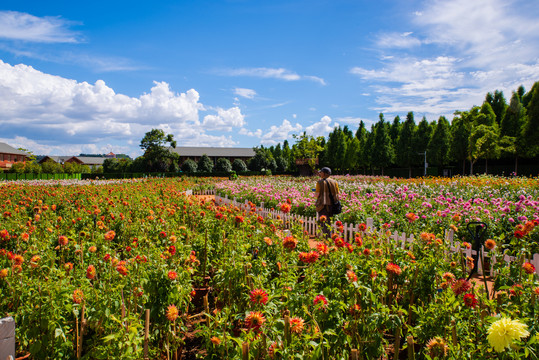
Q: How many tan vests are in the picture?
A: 1